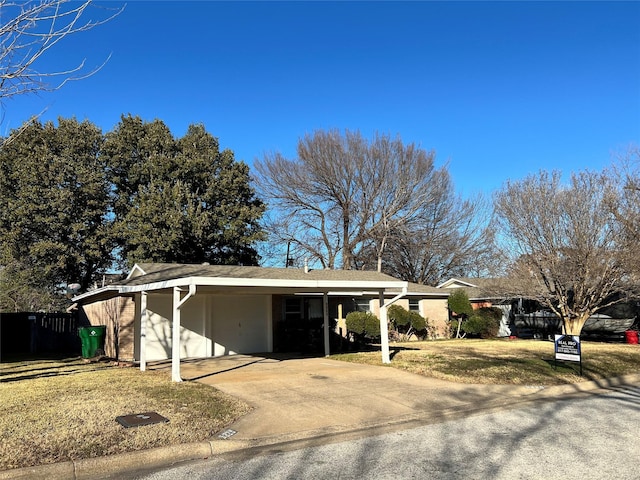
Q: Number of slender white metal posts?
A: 4